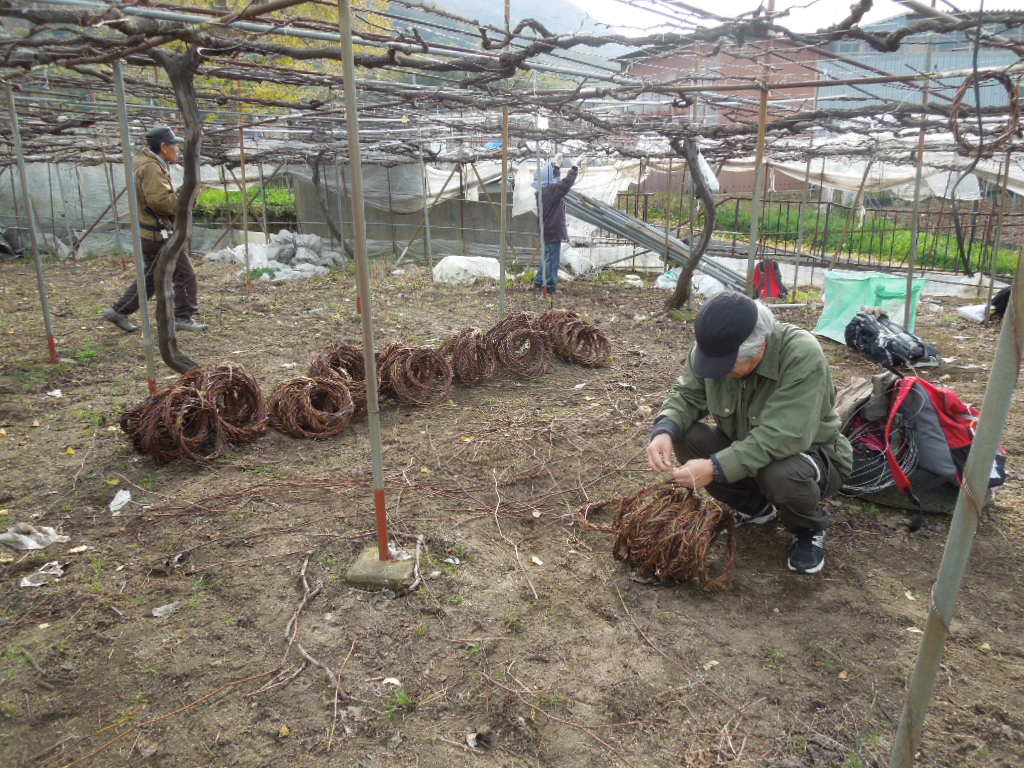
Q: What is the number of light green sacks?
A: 1